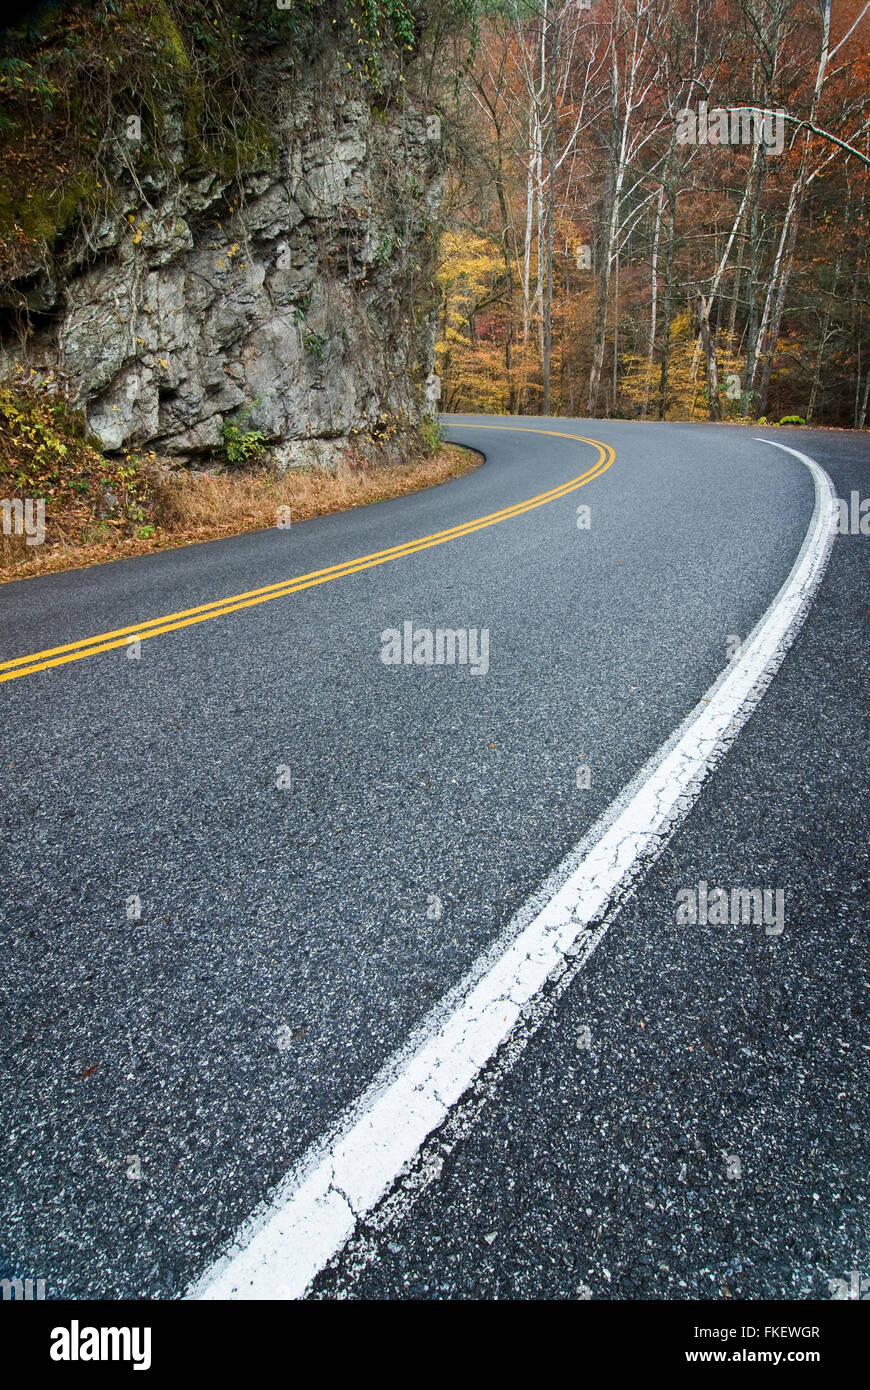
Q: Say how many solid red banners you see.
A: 0